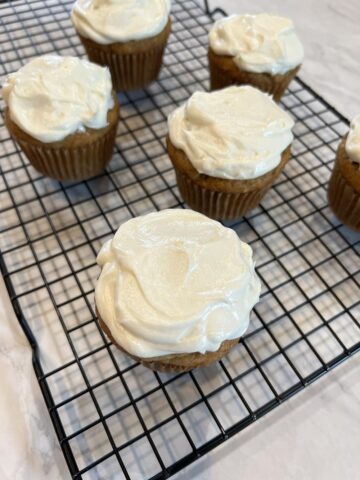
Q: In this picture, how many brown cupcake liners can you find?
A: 6